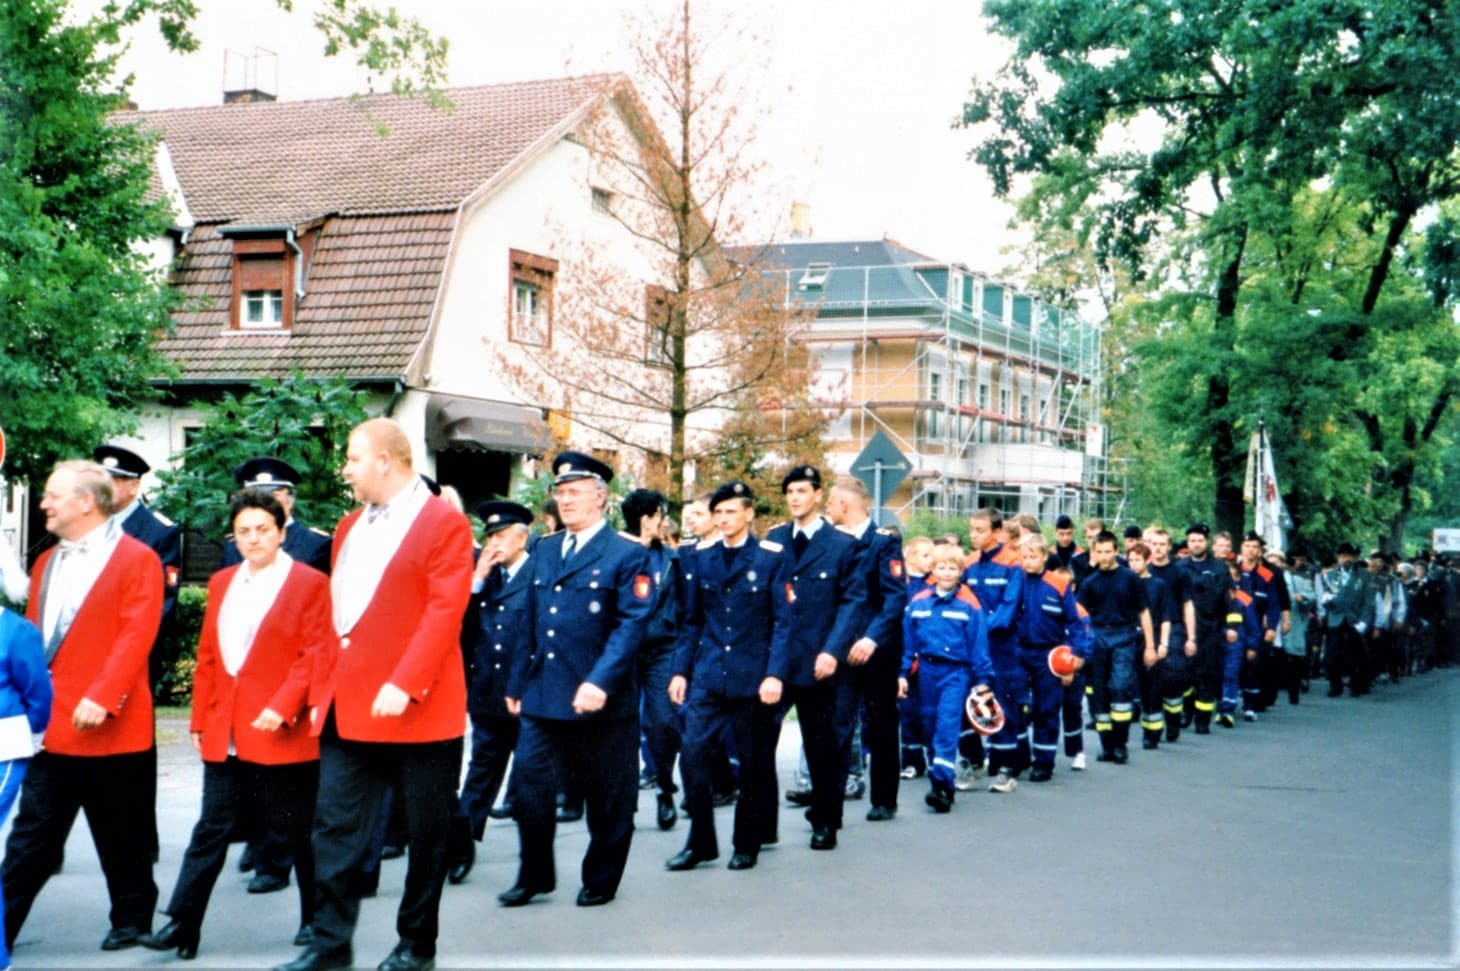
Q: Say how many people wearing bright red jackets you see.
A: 3